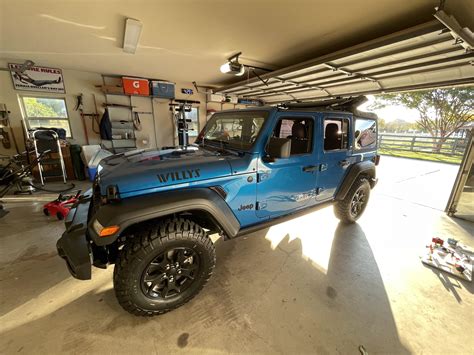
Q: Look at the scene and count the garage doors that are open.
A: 1